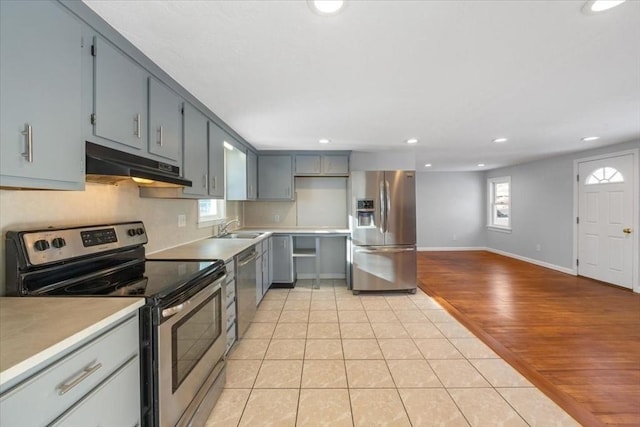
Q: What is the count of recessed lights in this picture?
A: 8